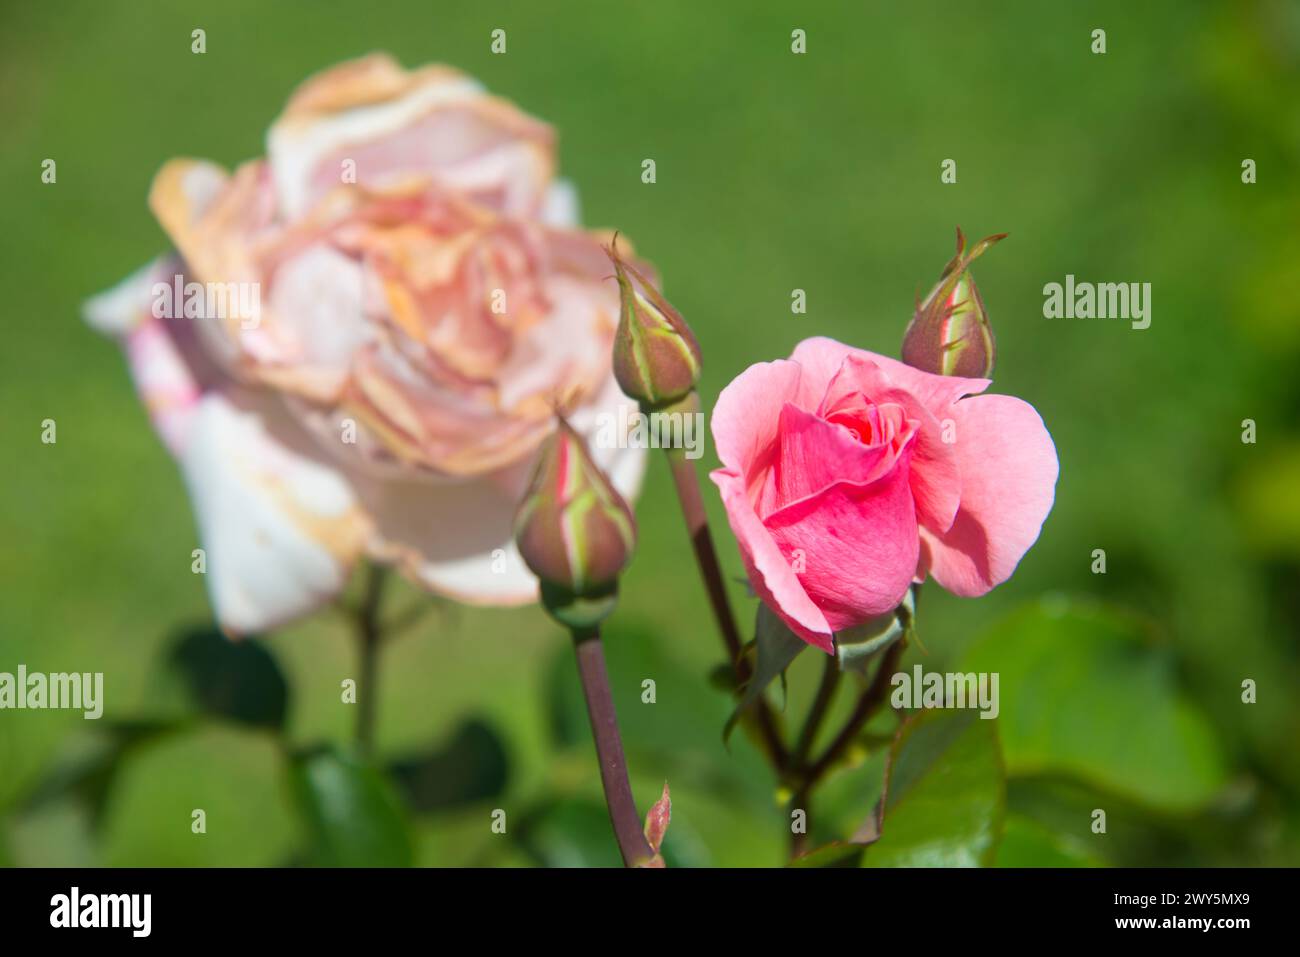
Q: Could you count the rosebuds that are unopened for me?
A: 3